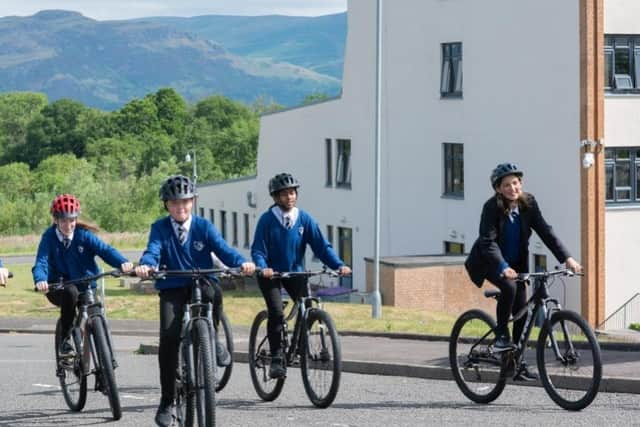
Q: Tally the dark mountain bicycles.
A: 4